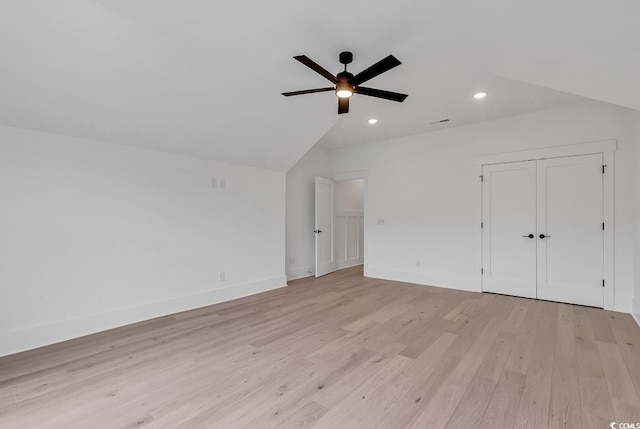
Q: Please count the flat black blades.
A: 5